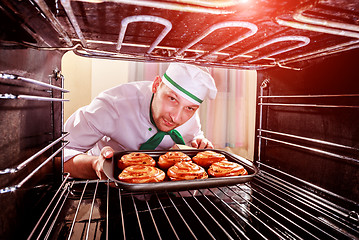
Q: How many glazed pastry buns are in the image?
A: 6